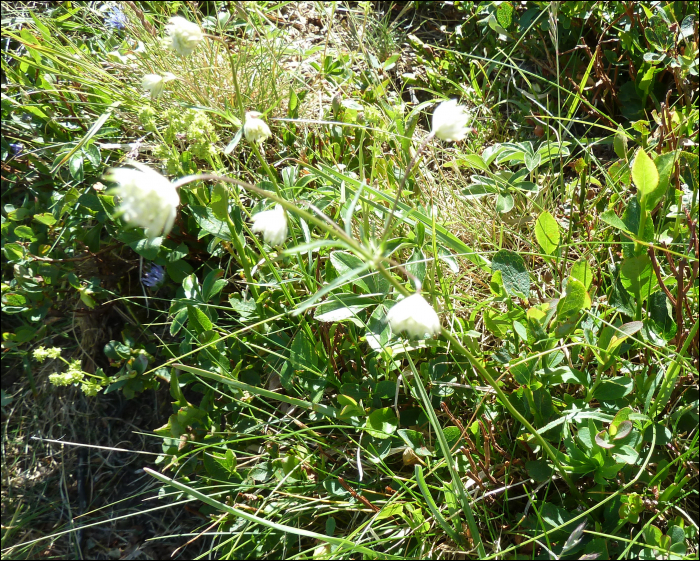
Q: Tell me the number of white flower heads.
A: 7